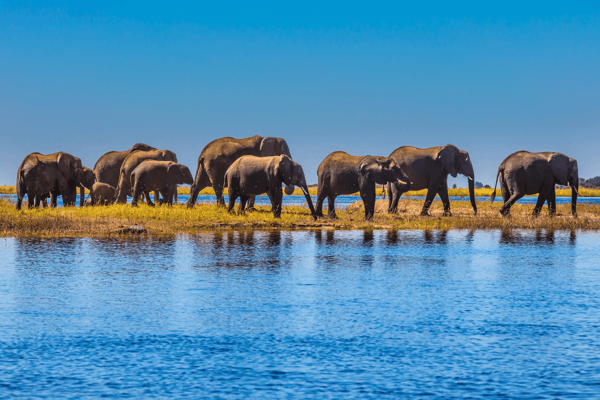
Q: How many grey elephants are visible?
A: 11